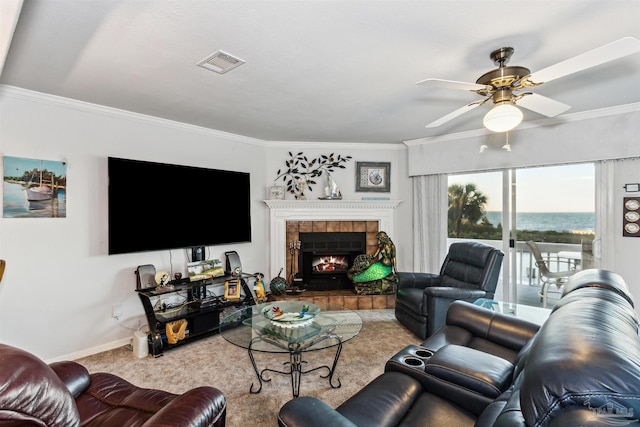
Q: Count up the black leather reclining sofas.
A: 1